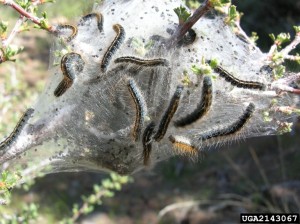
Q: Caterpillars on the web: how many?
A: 14